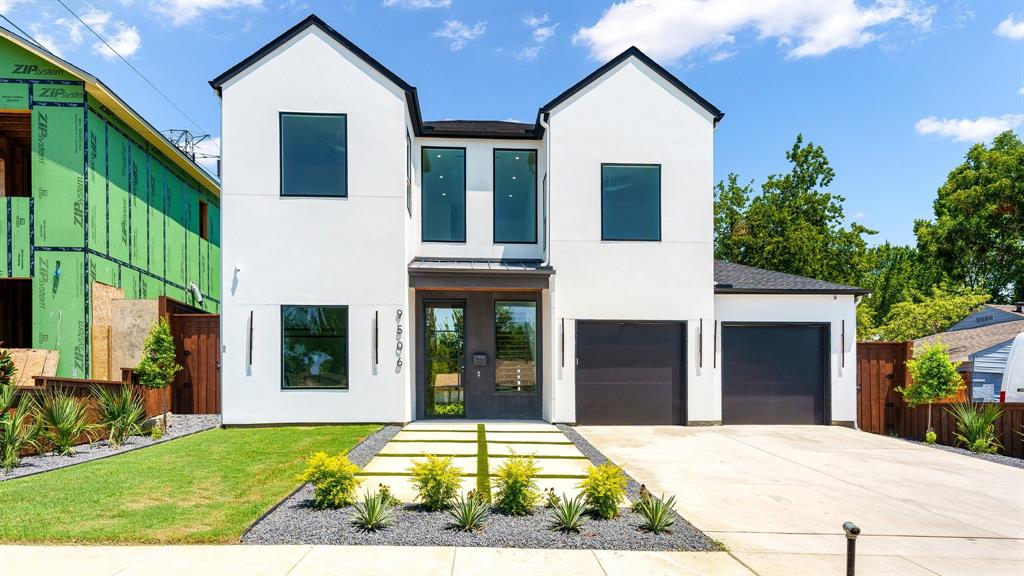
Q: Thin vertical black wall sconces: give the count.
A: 6